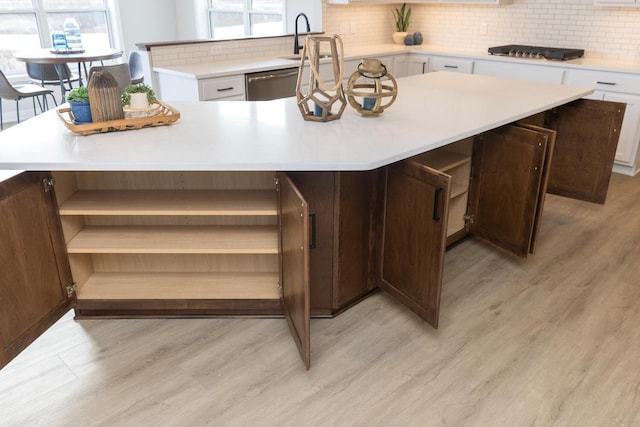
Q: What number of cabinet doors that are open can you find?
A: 6